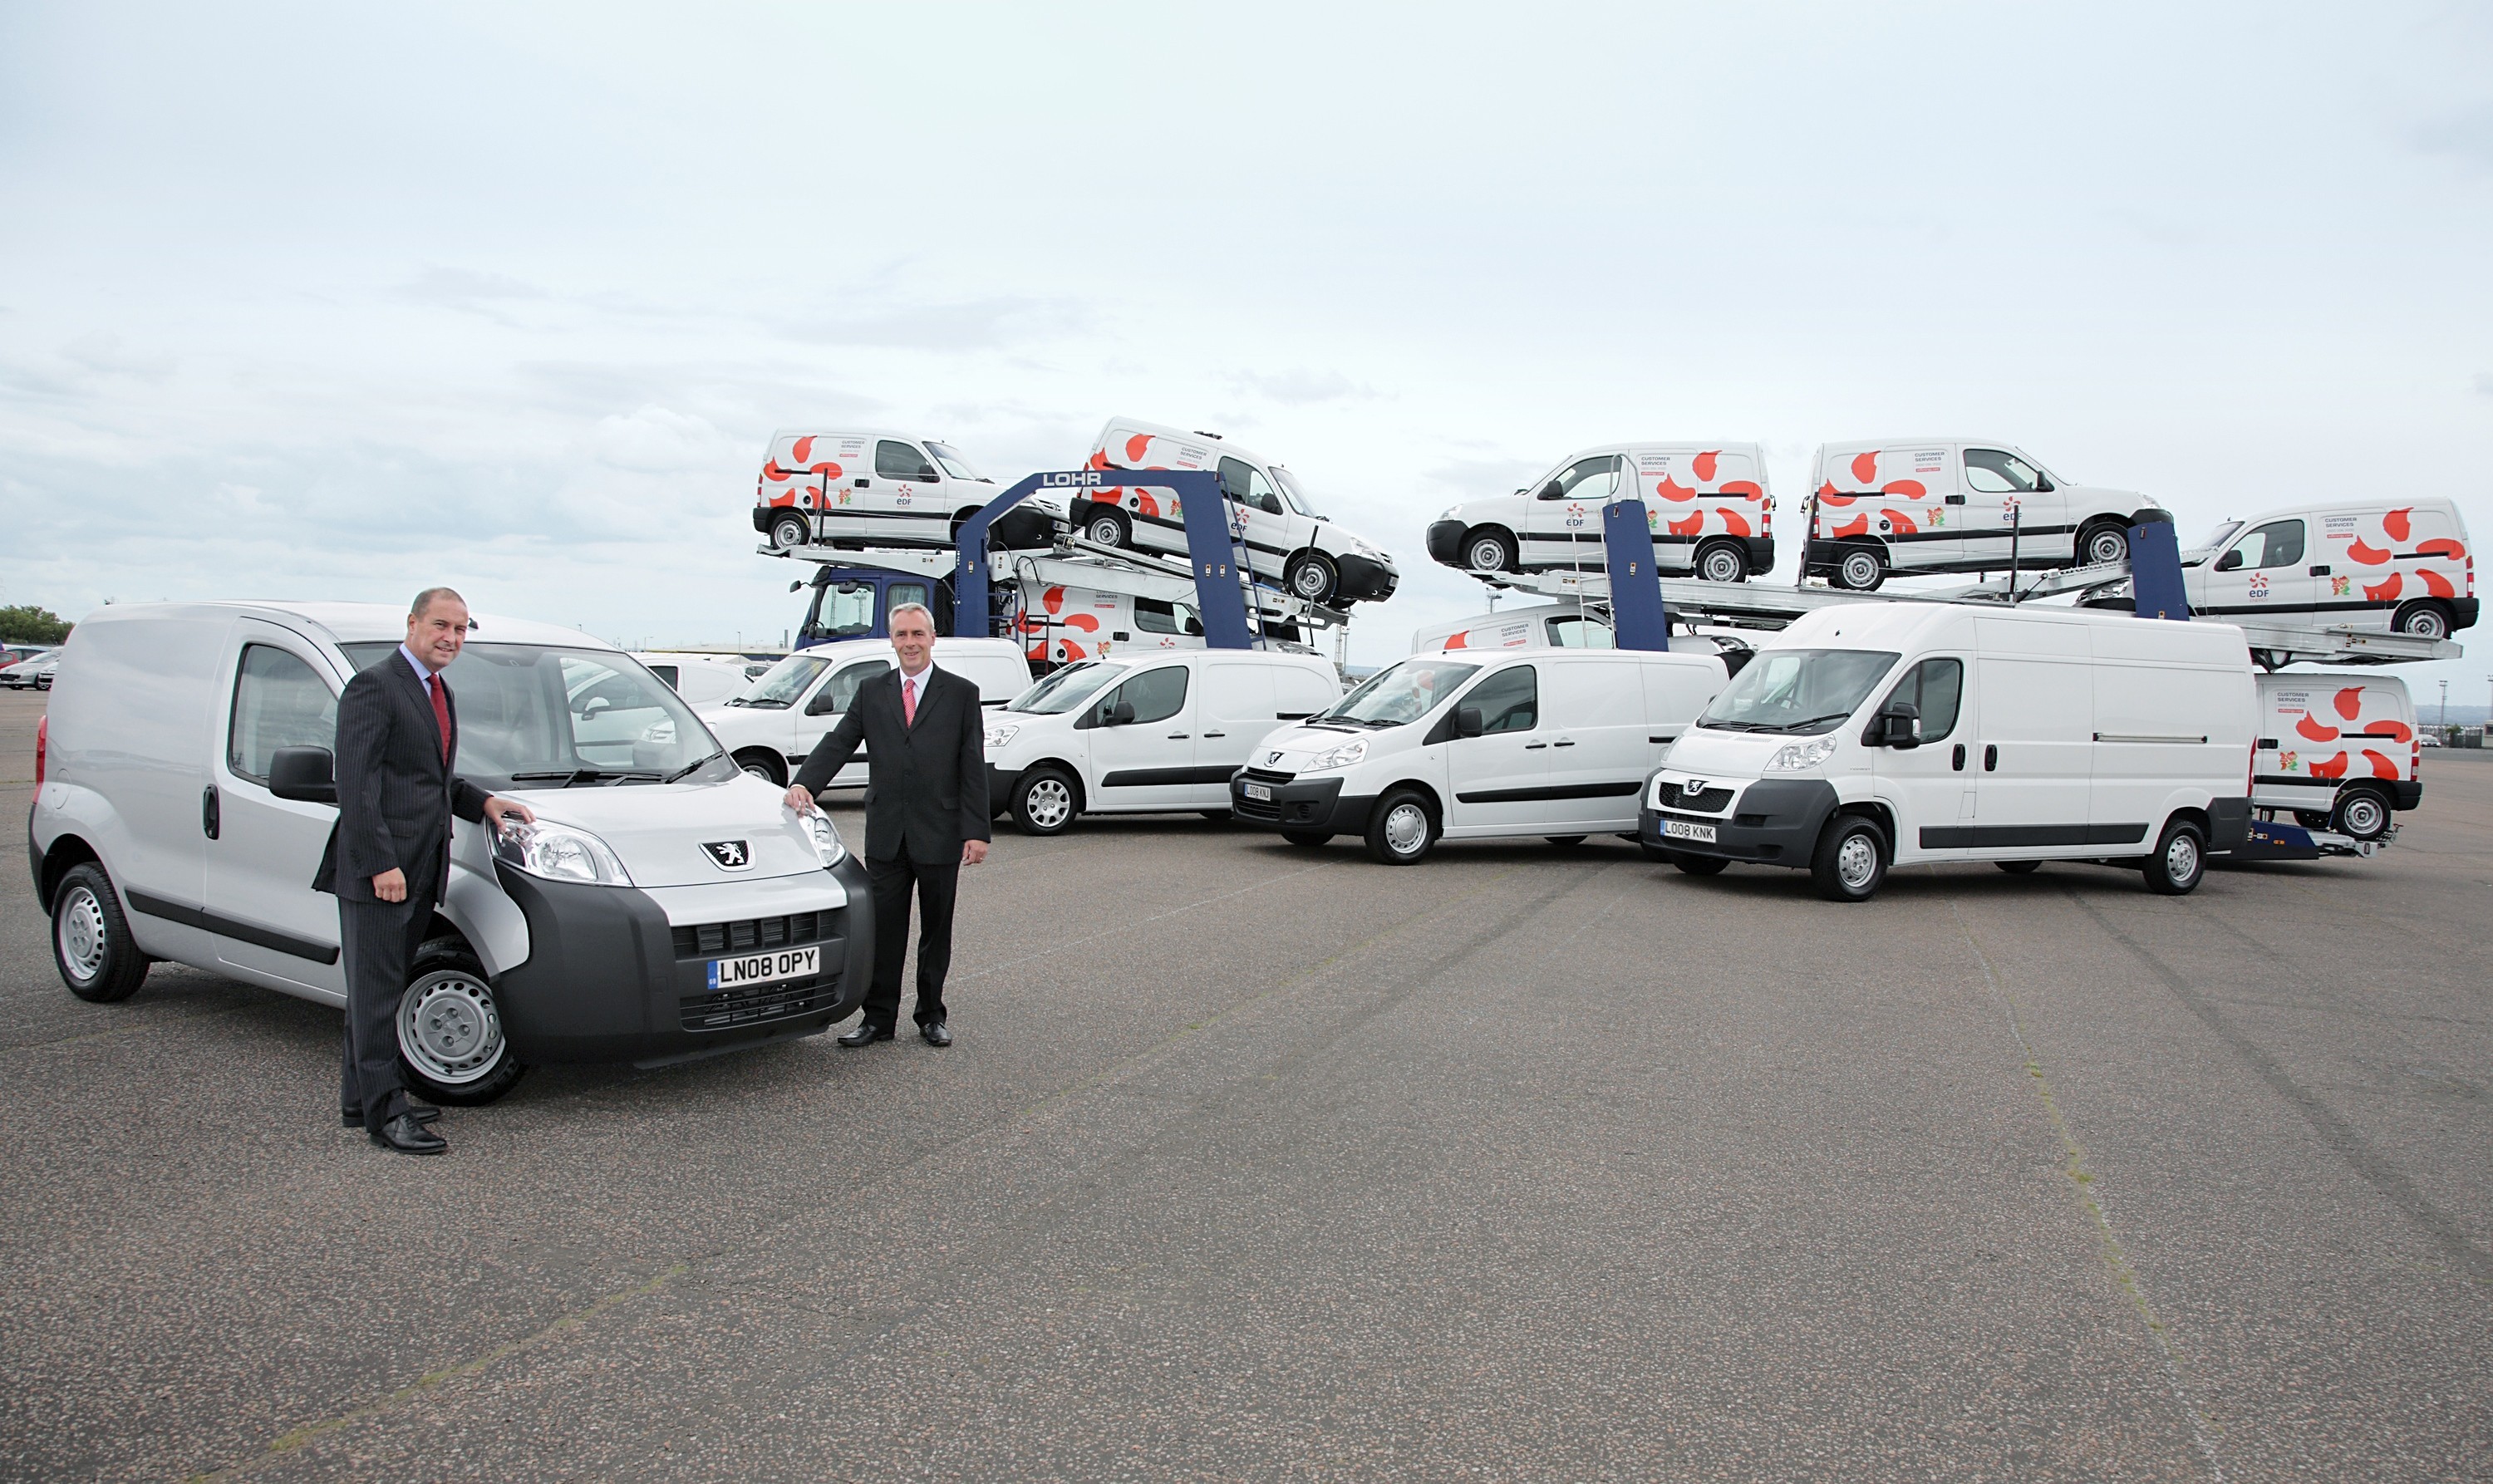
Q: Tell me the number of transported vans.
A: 8